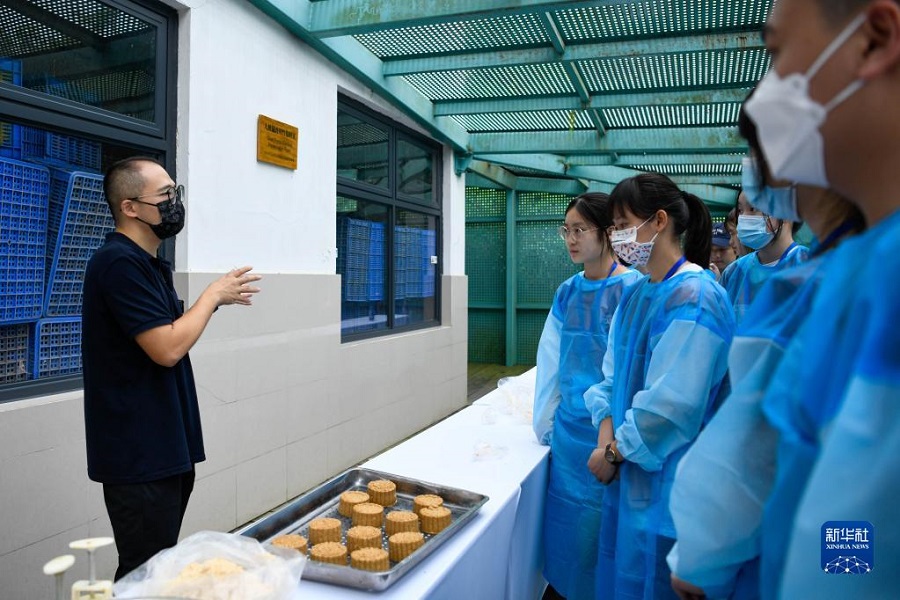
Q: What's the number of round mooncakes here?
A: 12